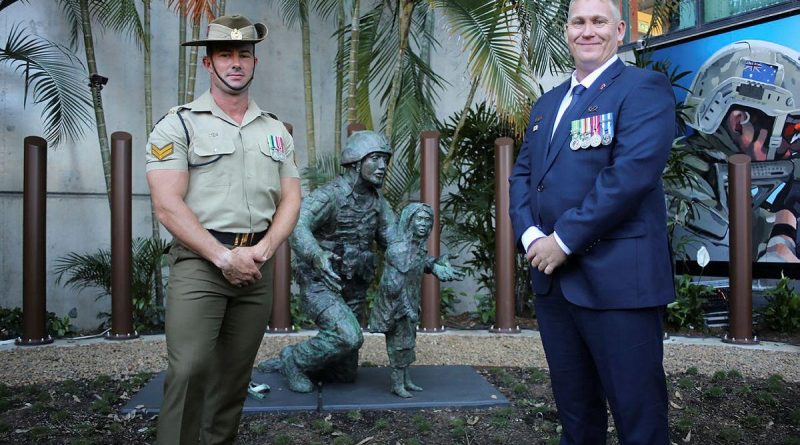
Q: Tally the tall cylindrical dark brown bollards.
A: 7